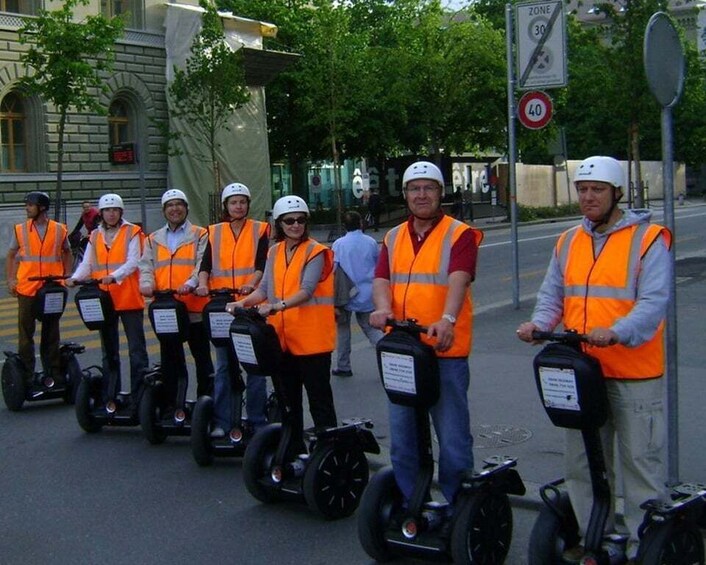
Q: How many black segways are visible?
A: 7